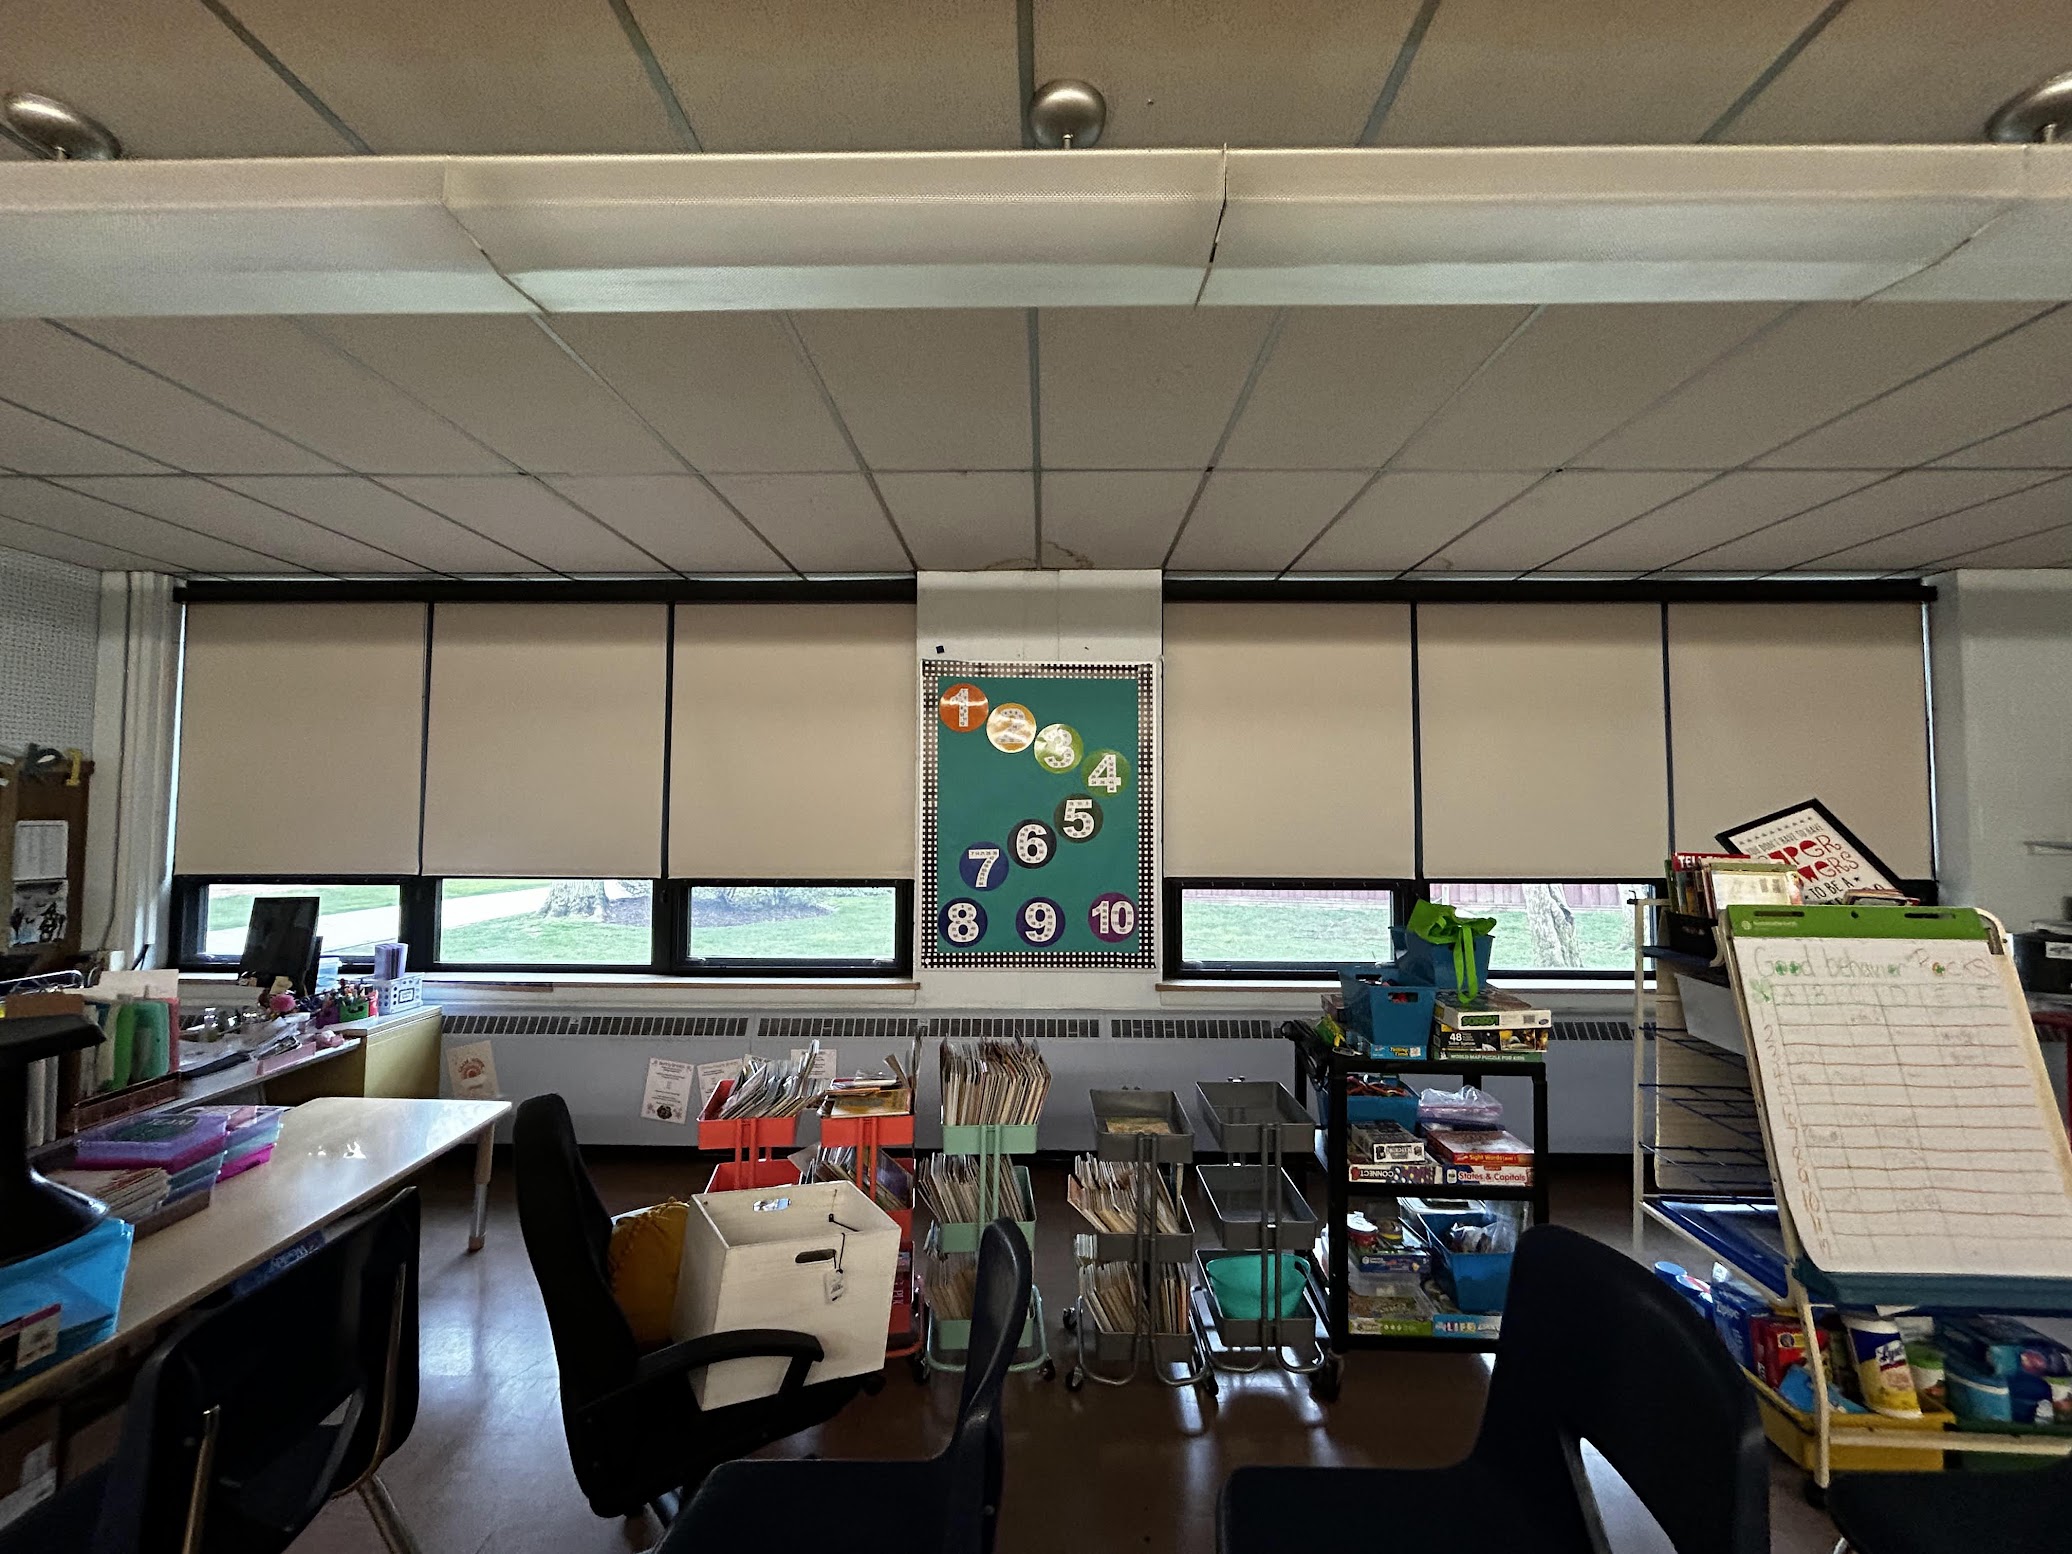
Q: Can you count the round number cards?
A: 10